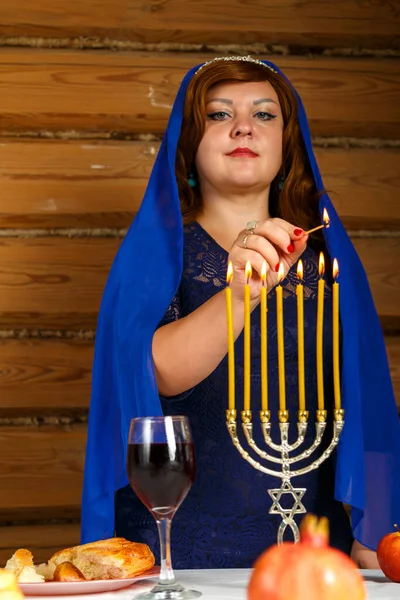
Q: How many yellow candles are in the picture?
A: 7